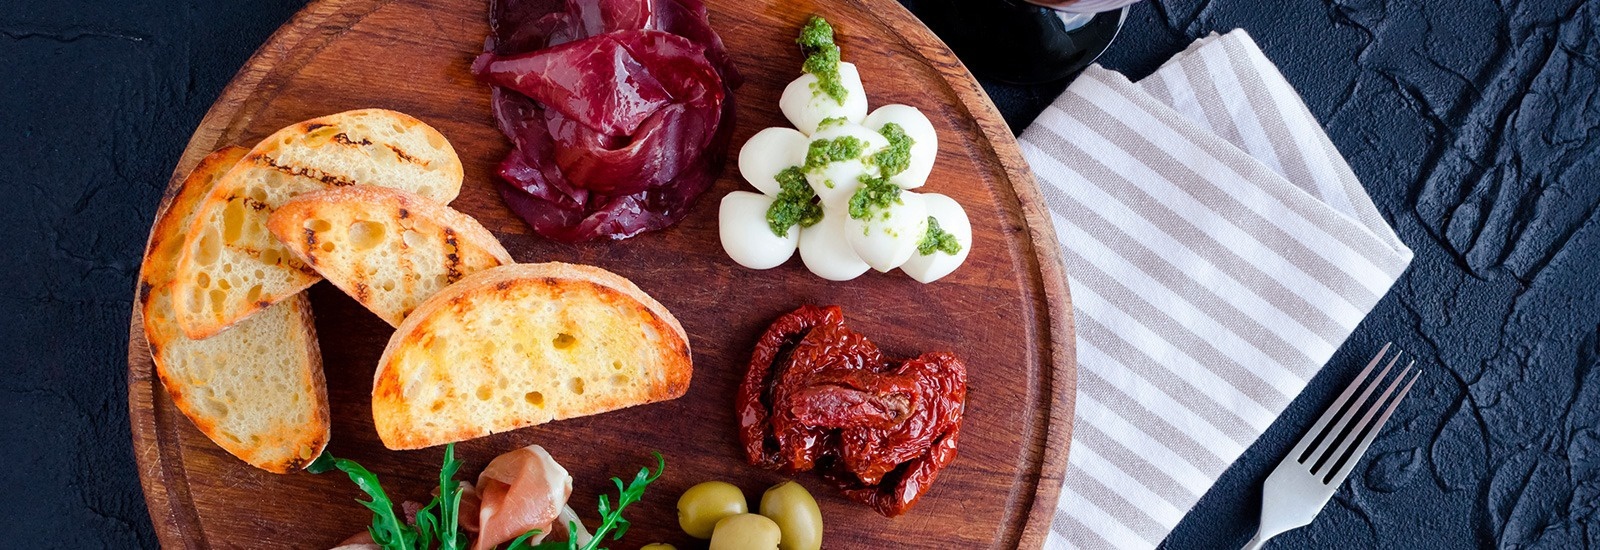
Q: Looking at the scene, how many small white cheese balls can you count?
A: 8